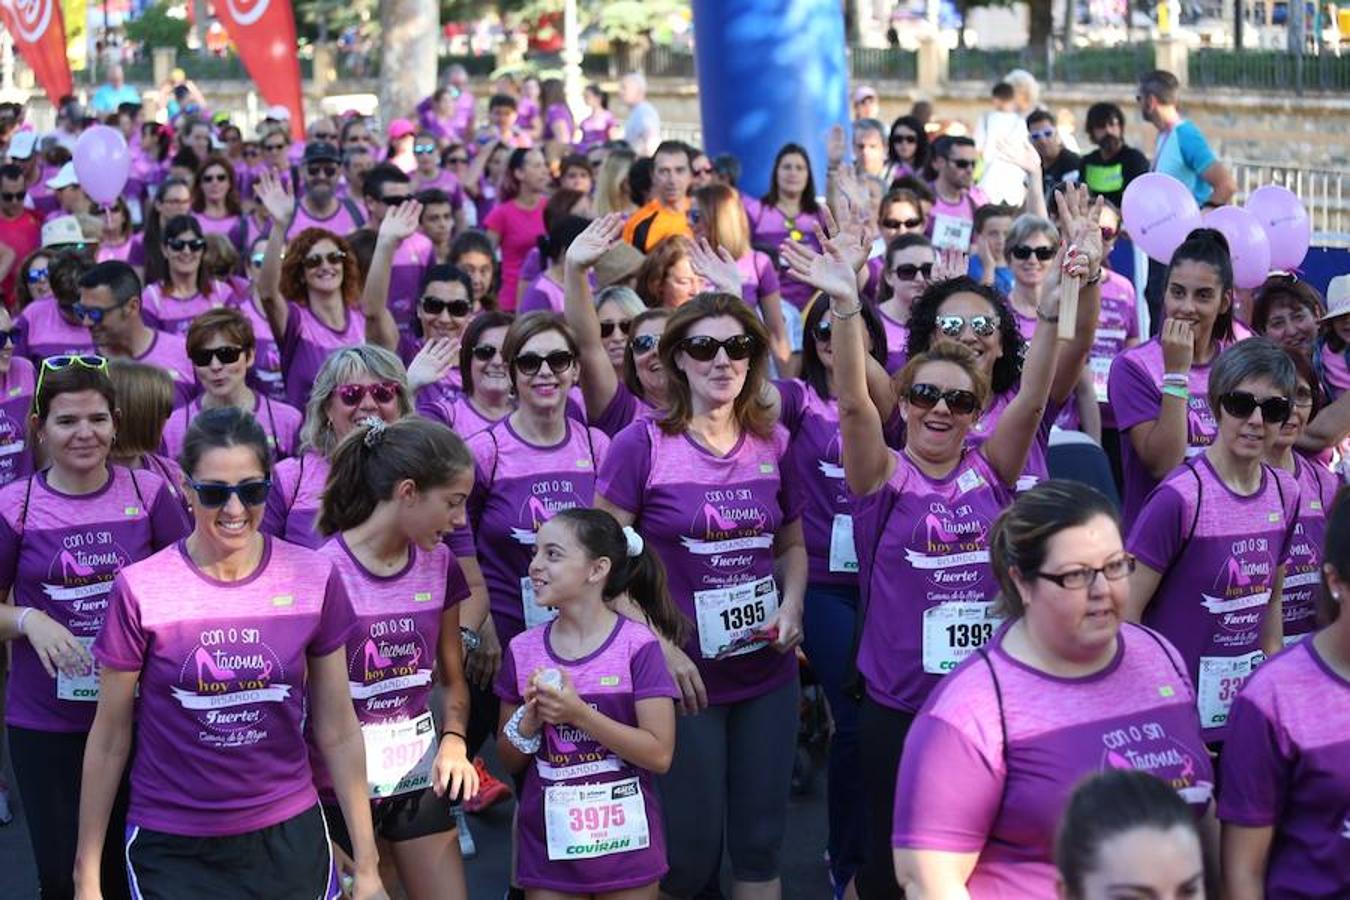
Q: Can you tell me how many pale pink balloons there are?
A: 4